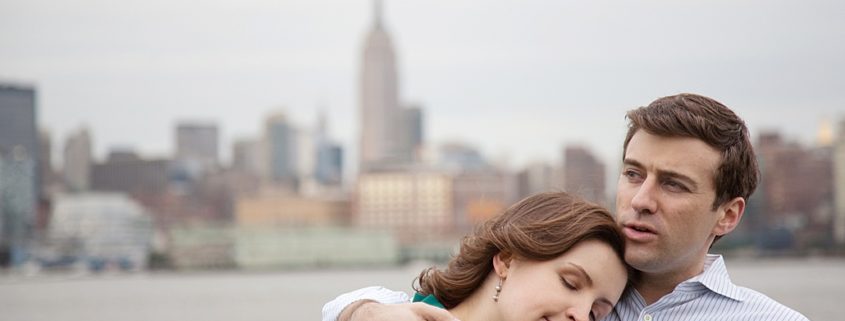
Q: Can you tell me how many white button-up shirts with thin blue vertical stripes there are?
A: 1